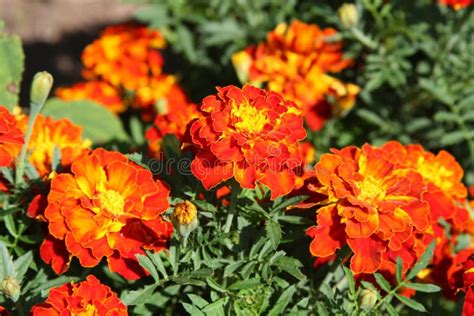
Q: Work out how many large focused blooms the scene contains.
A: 3